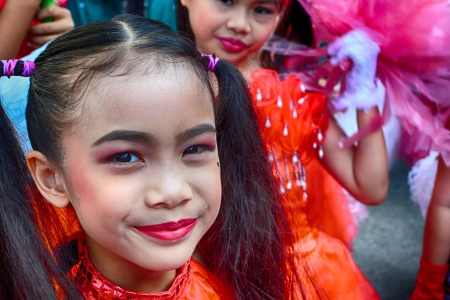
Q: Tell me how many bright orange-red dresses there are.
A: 2